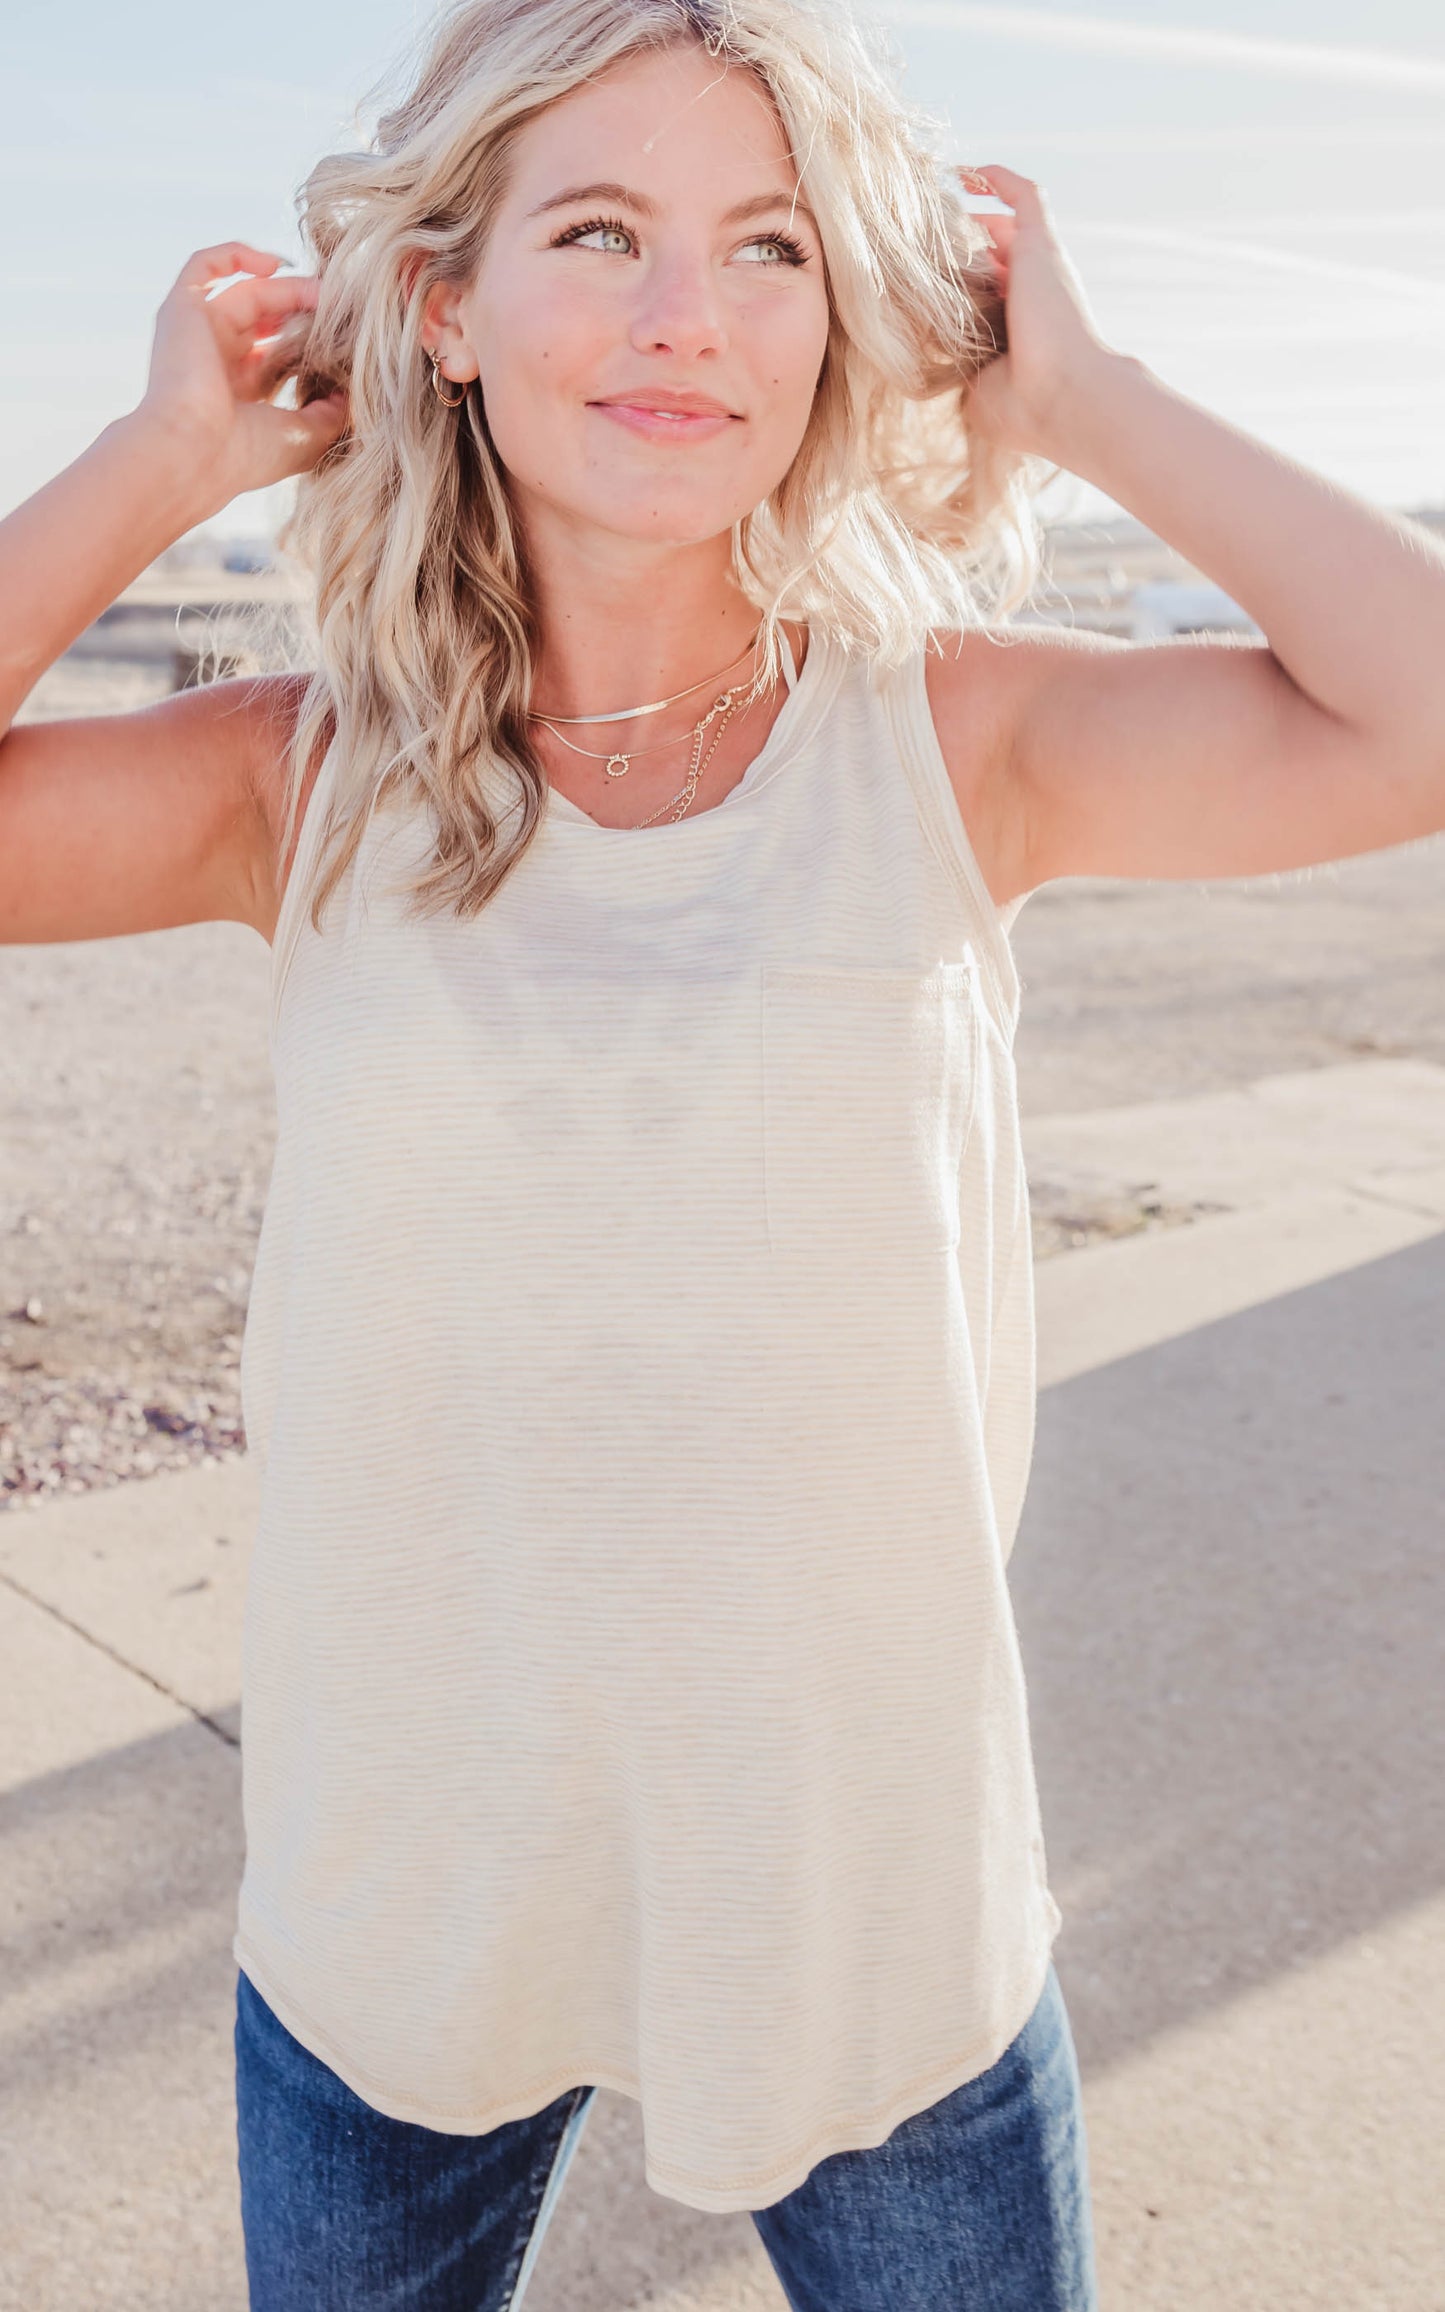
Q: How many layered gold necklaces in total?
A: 3